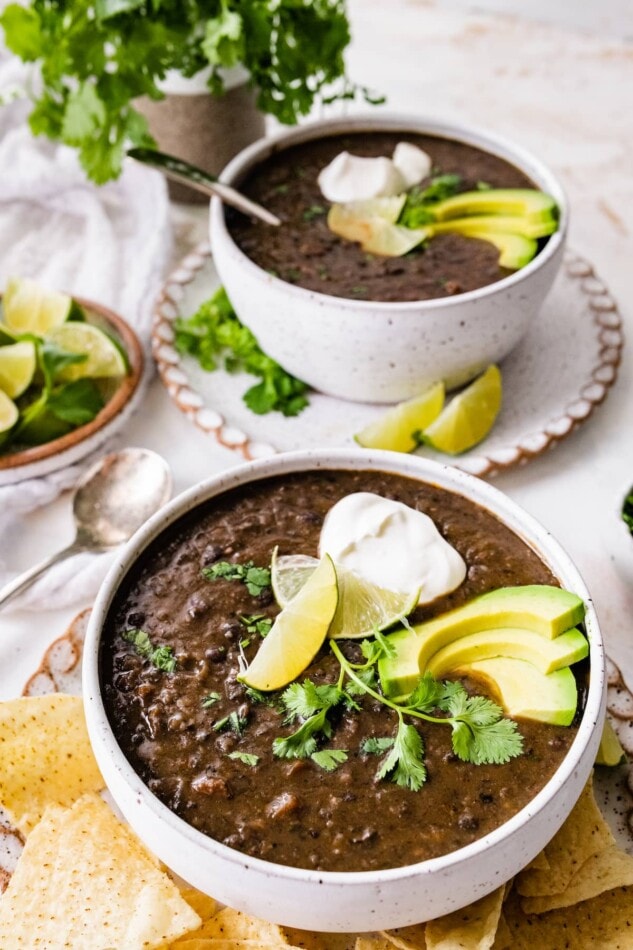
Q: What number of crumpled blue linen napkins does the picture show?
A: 0